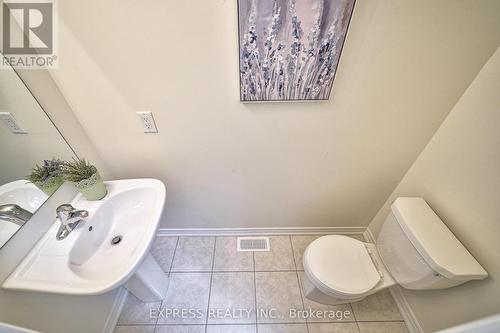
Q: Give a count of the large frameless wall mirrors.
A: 1